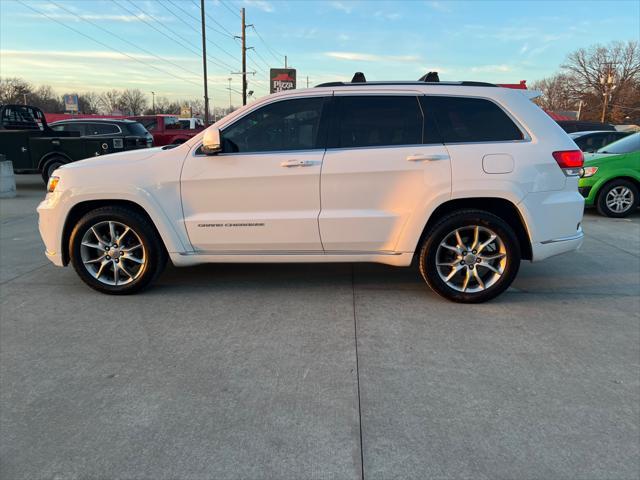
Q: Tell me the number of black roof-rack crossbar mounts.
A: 2